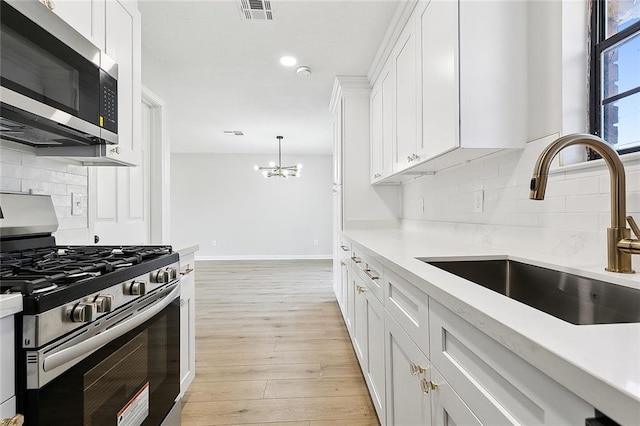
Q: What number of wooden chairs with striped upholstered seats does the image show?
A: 0